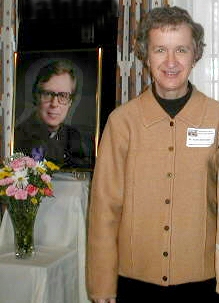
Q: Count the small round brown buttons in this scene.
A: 7